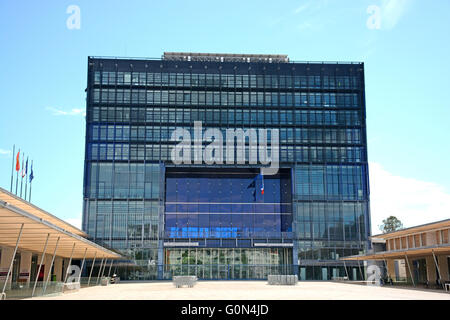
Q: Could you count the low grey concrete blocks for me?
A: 2